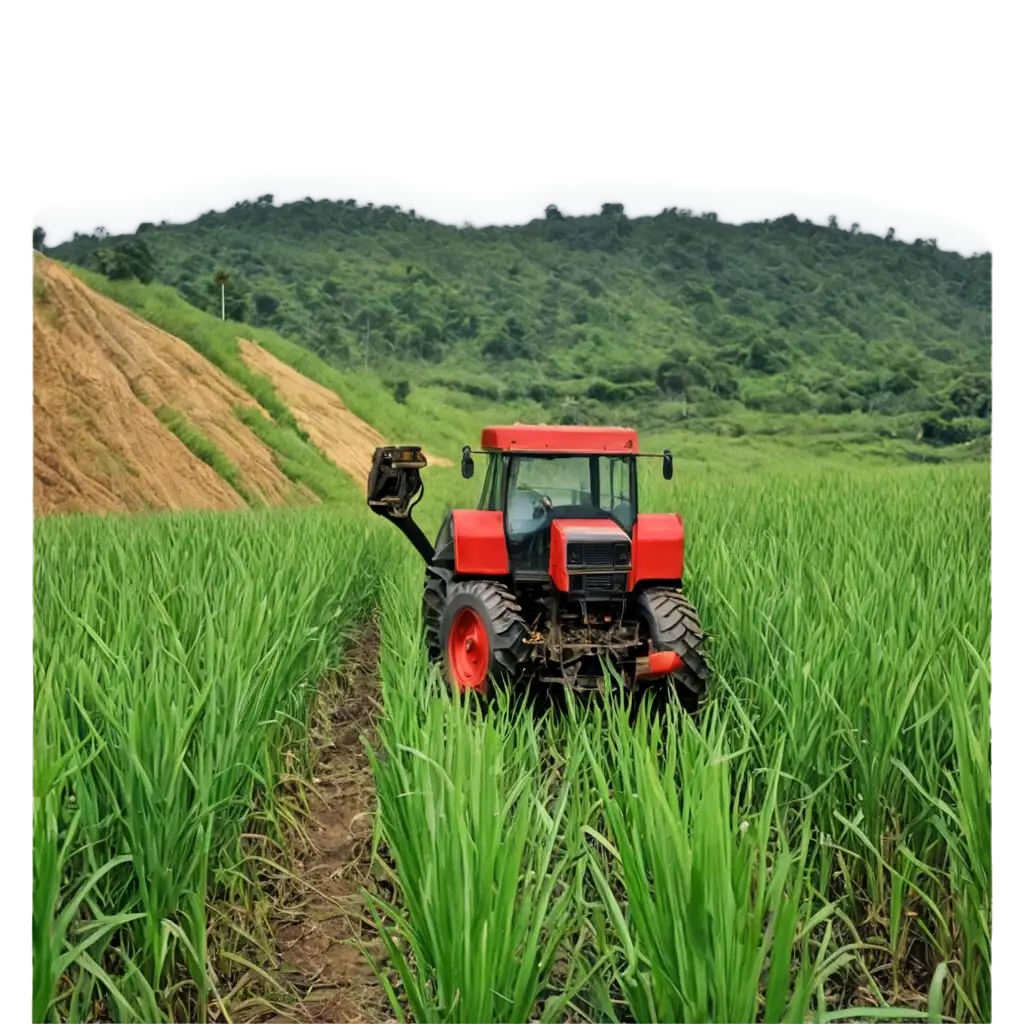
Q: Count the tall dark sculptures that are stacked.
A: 0